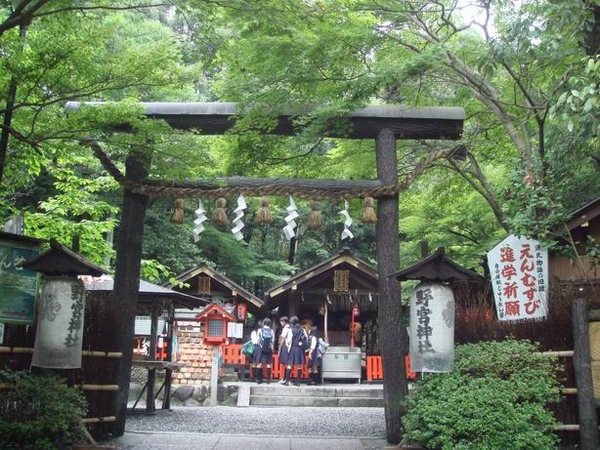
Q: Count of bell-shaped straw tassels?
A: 5